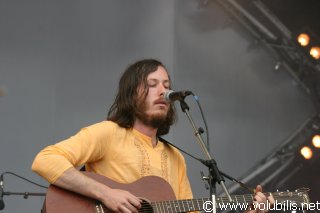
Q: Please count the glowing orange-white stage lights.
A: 4